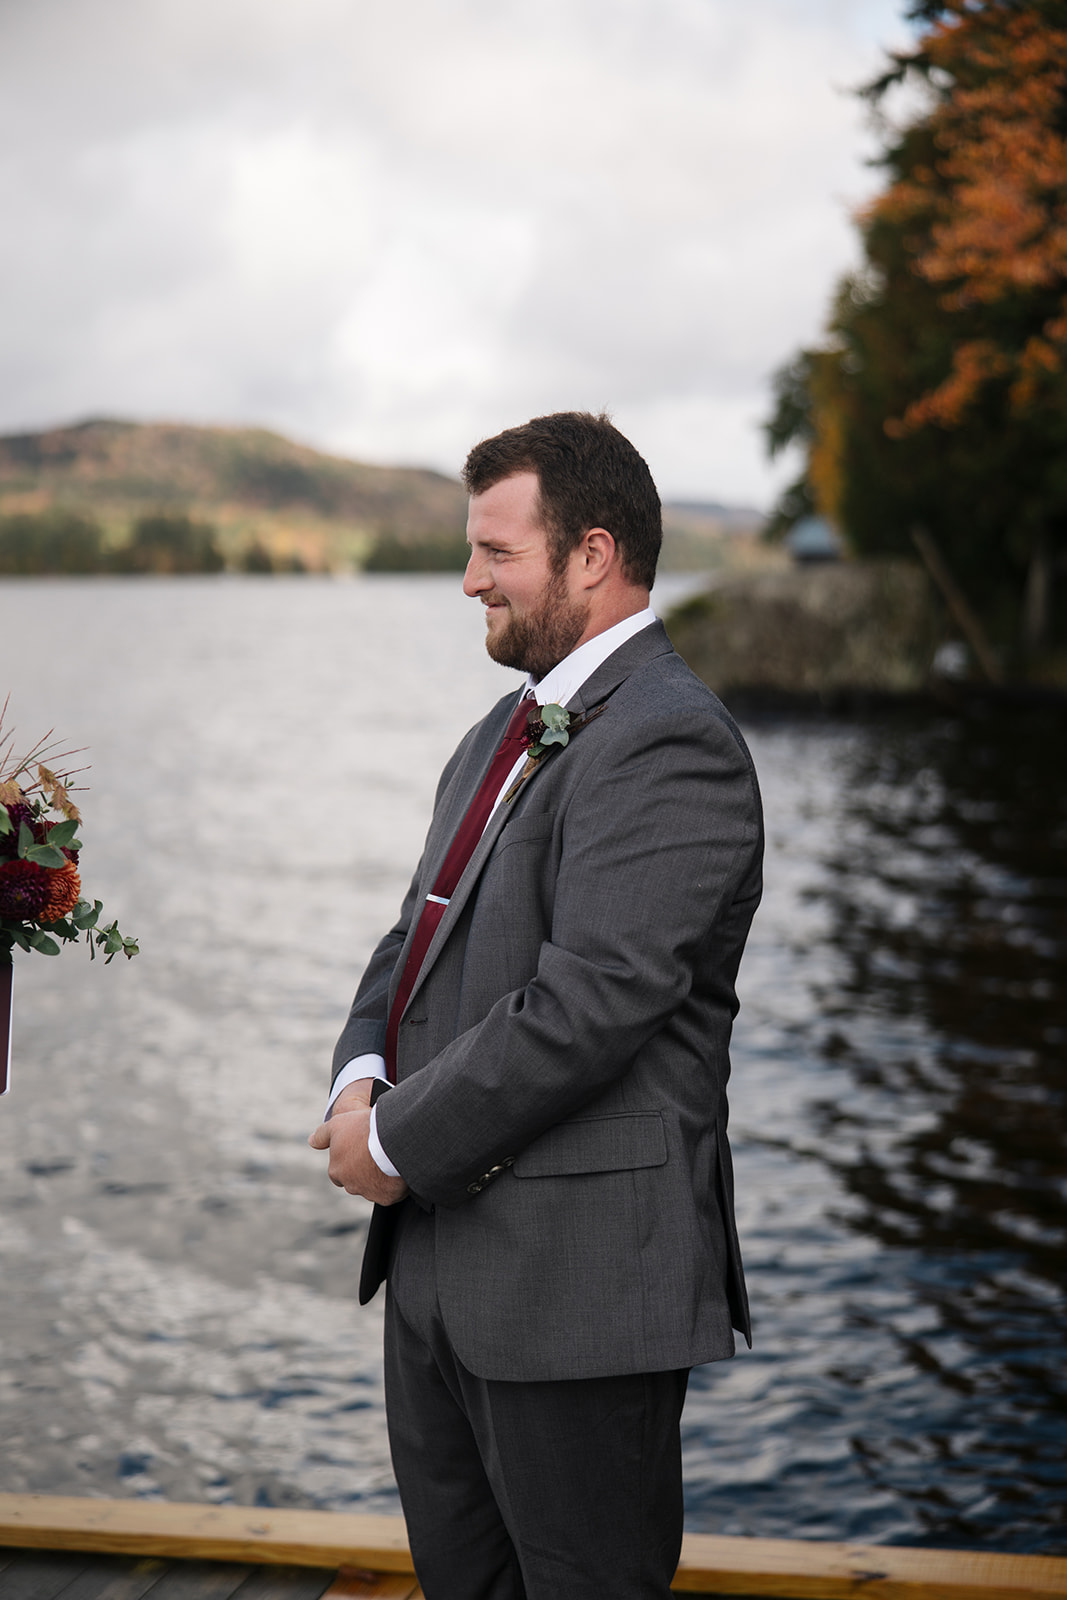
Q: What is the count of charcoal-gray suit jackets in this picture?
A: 1